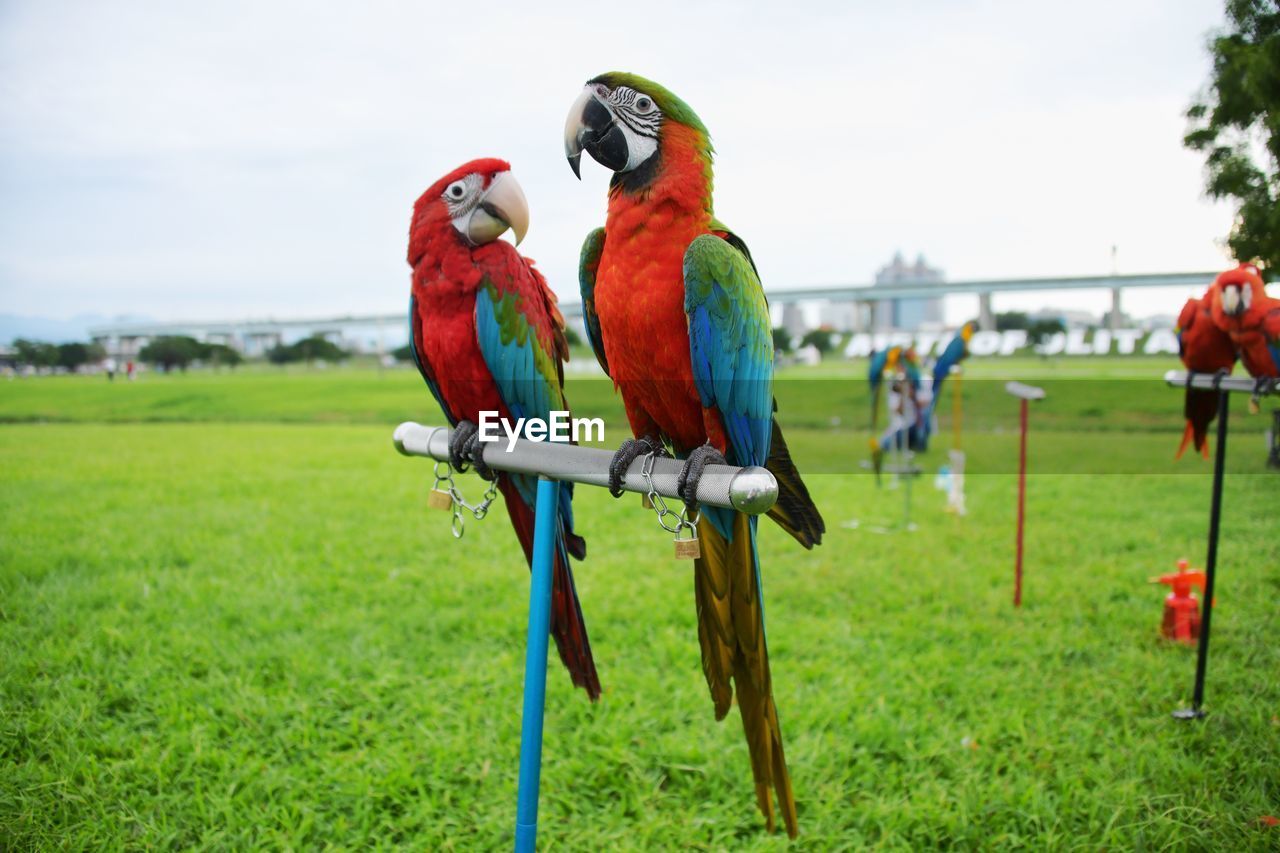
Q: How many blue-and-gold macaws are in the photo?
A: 2